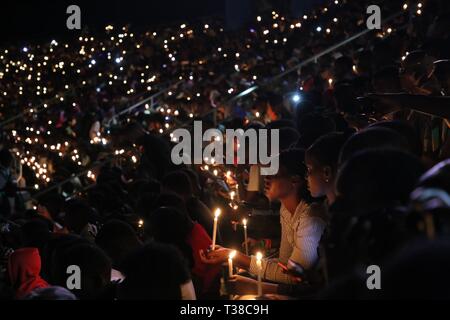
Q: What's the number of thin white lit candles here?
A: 4